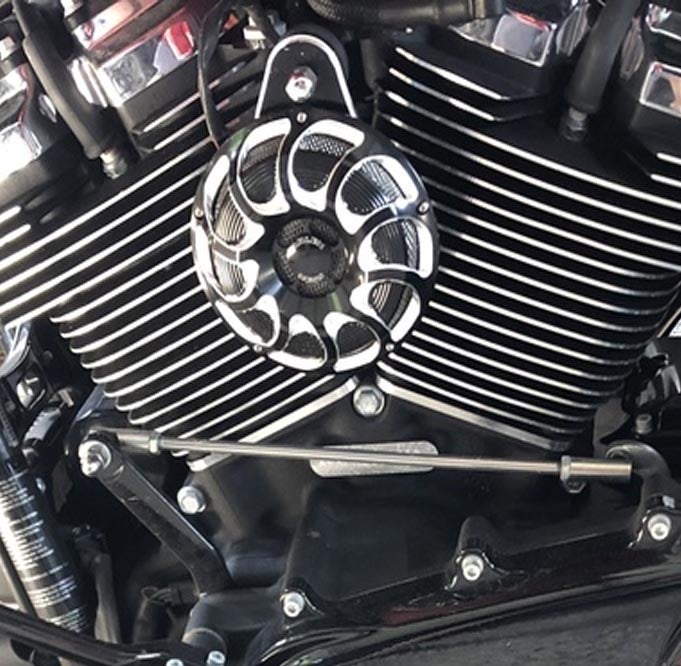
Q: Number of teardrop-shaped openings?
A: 10